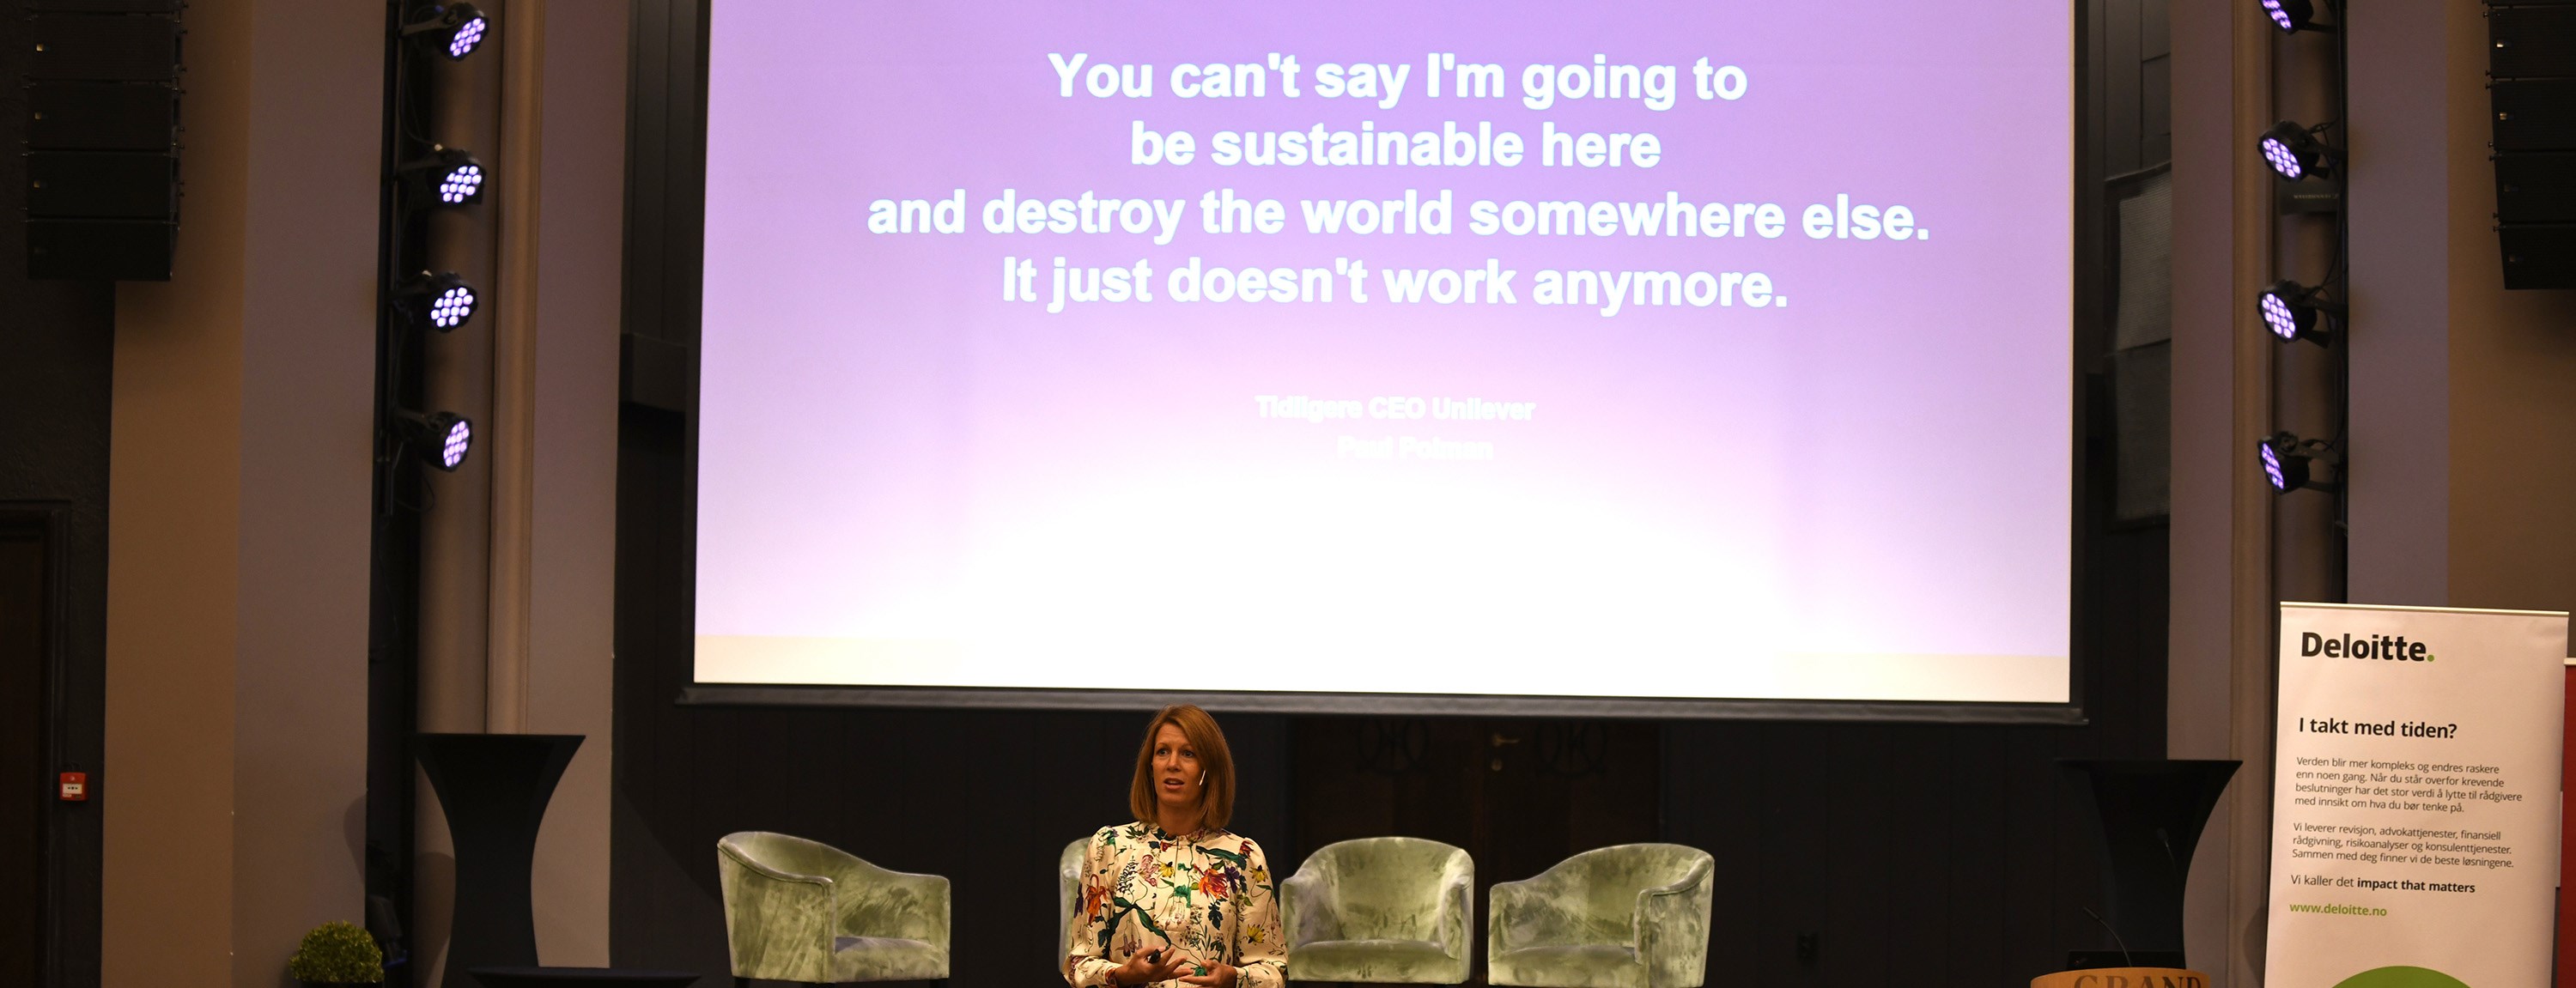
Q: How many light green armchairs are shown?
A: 4